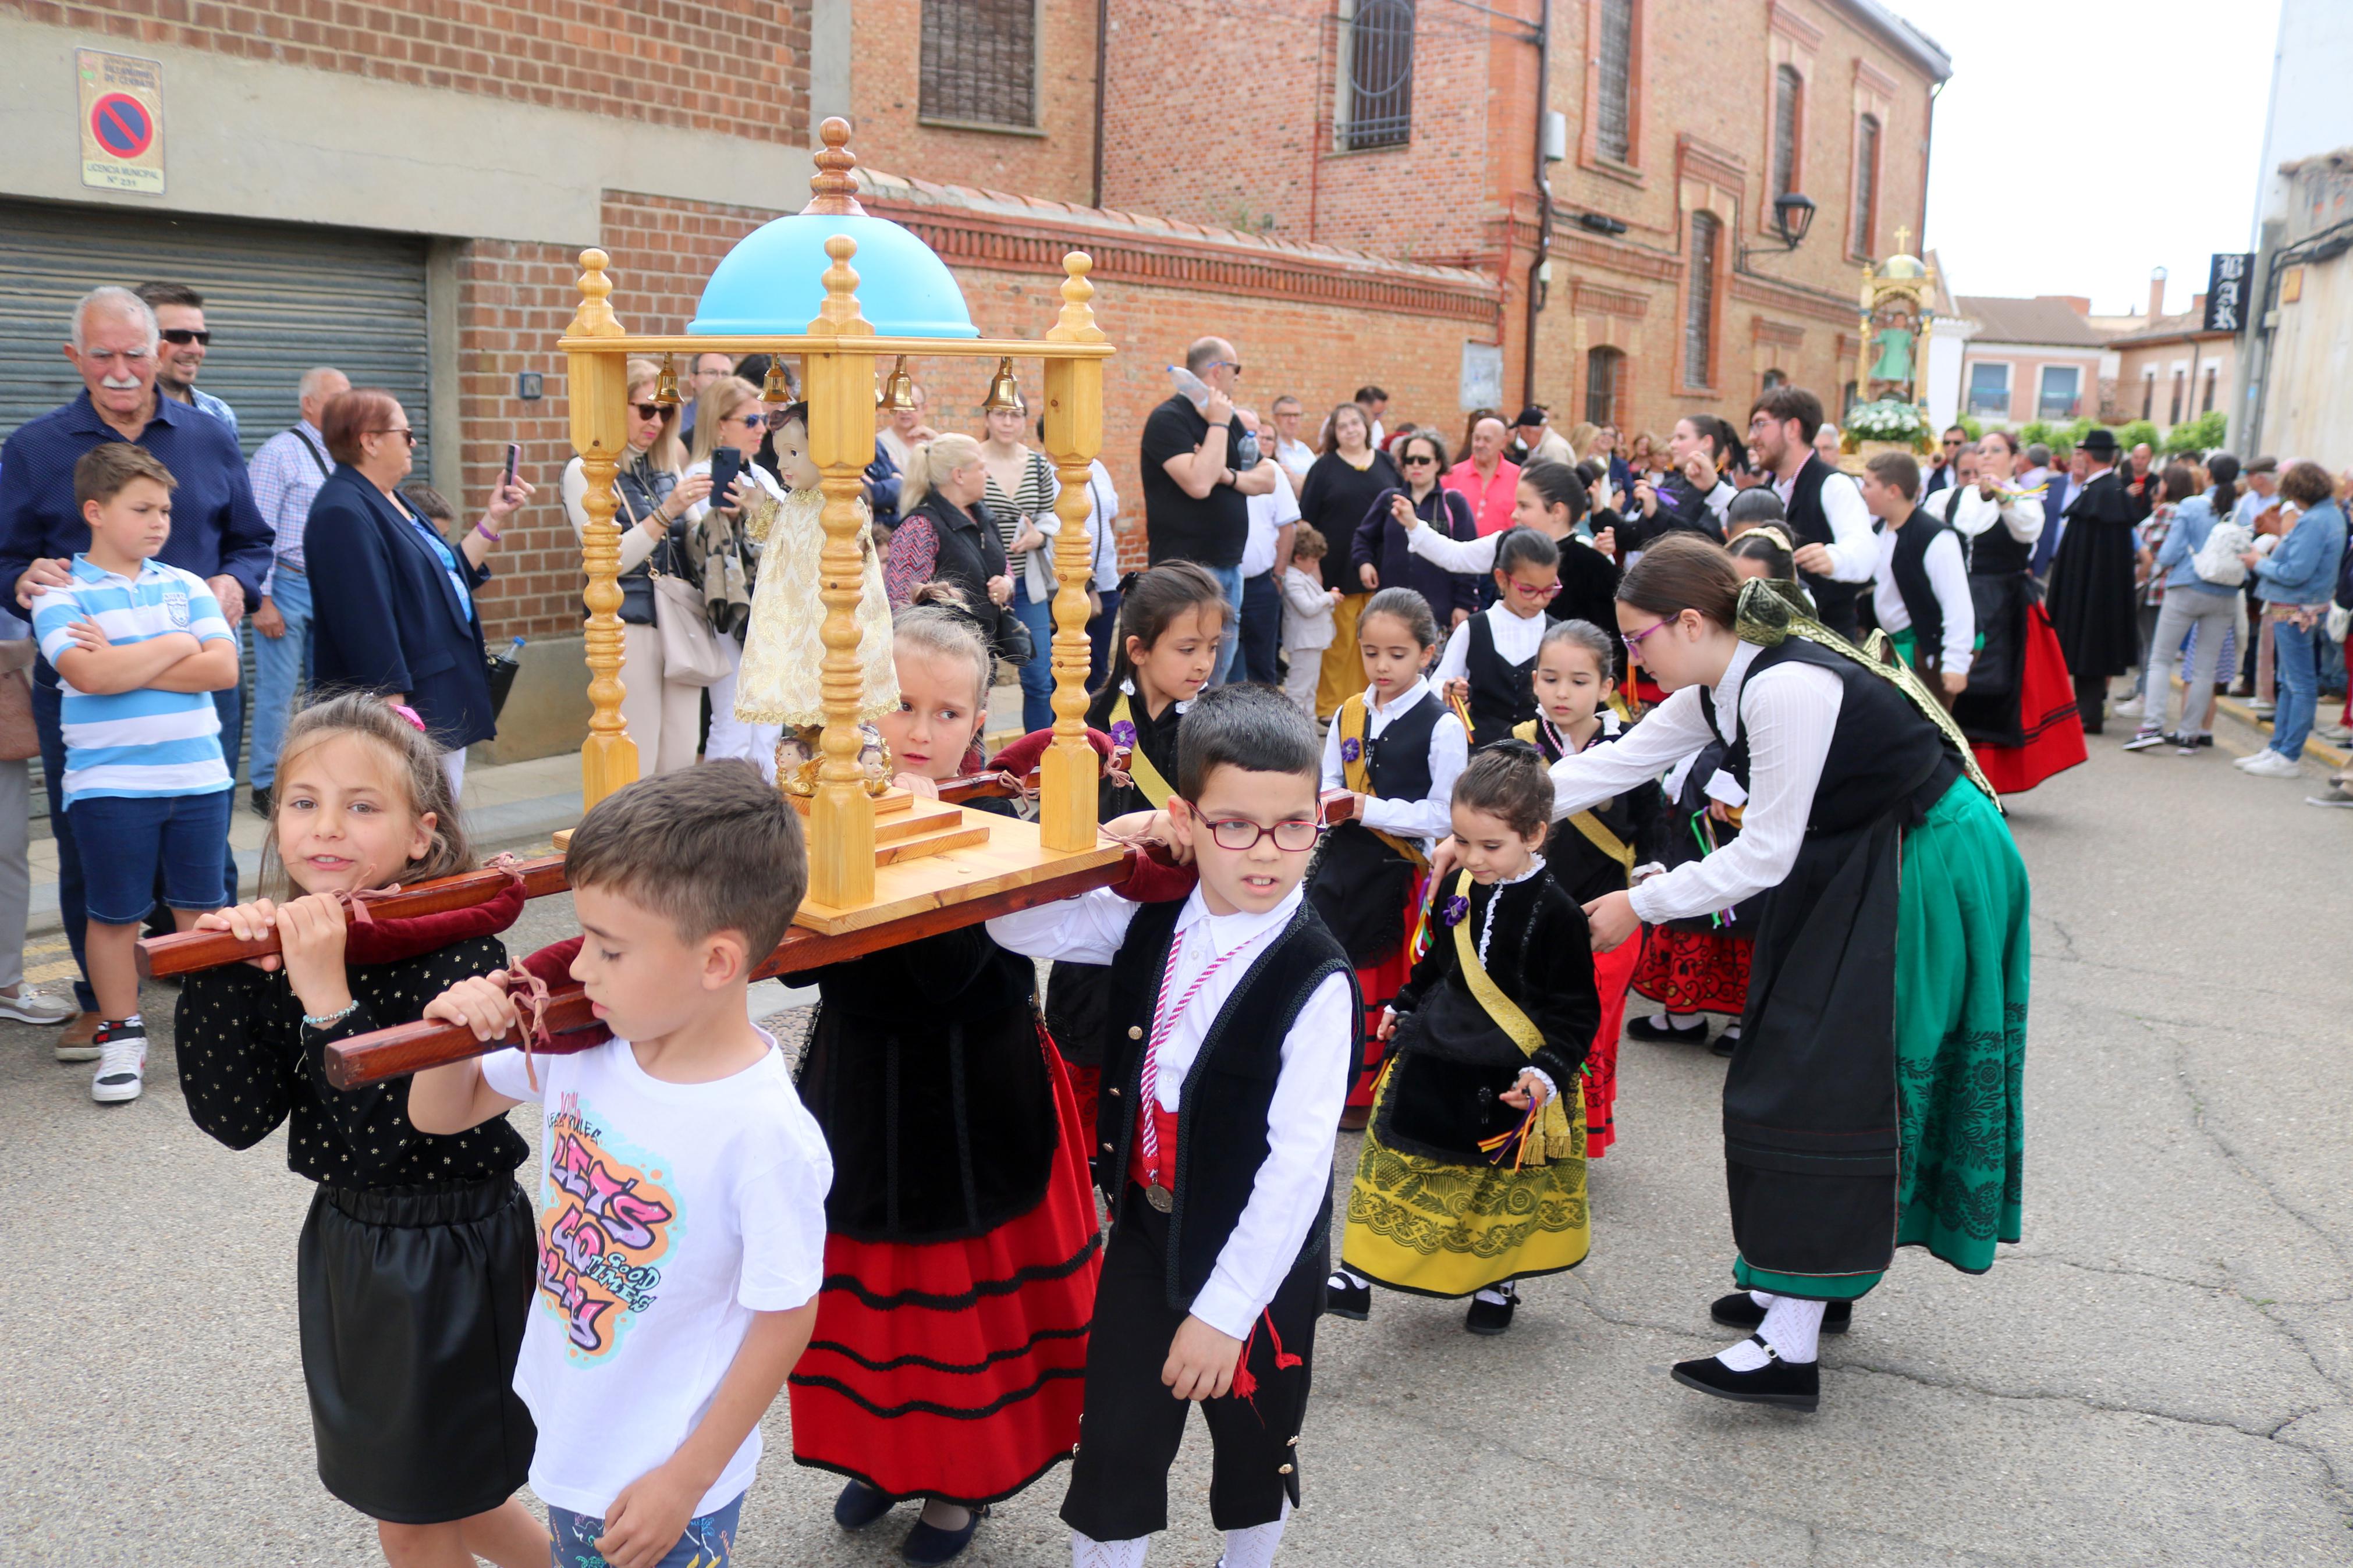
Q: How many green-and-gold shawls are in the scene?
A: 1